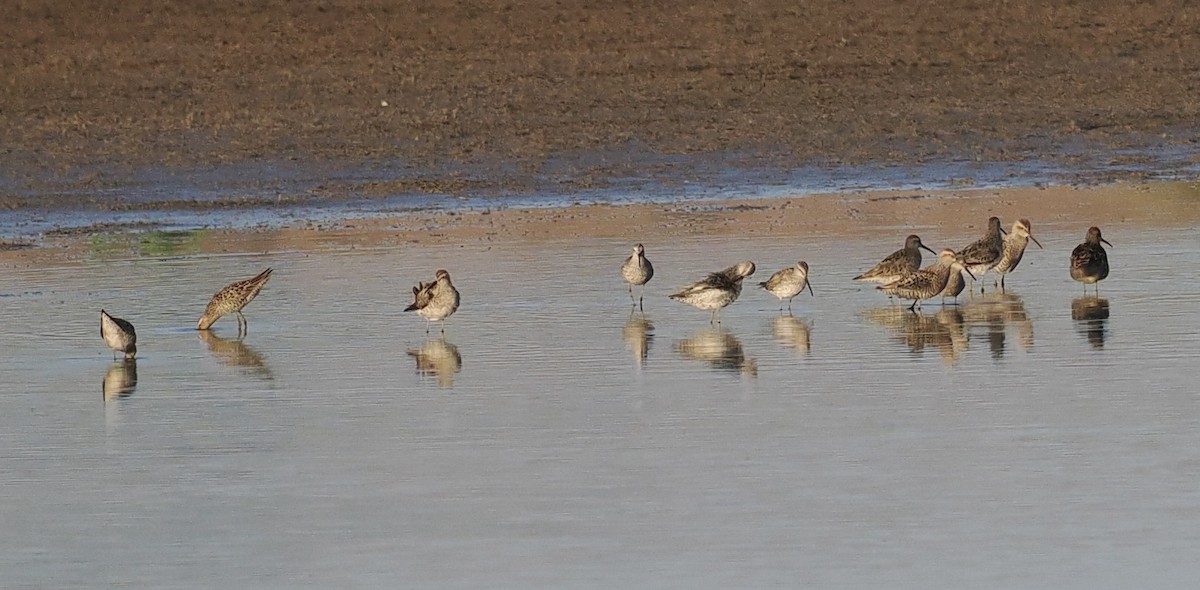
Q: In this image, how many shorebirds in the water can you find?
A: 12